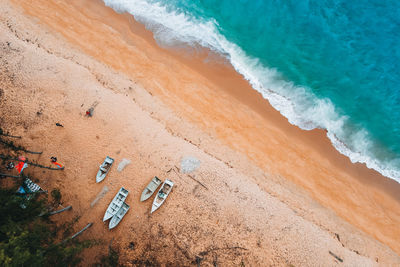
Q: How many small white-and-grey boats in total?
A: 5